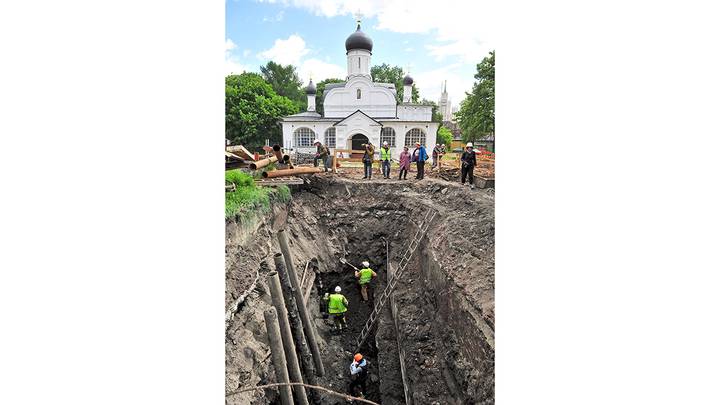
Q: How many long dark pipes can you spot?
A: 4